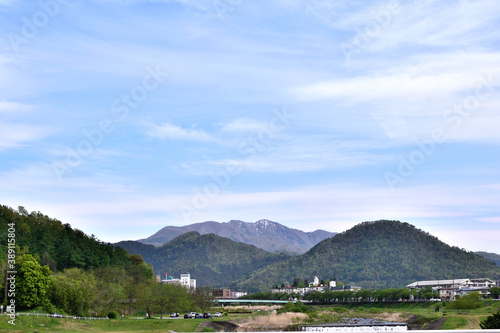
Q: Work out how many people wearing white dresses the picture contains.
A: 0